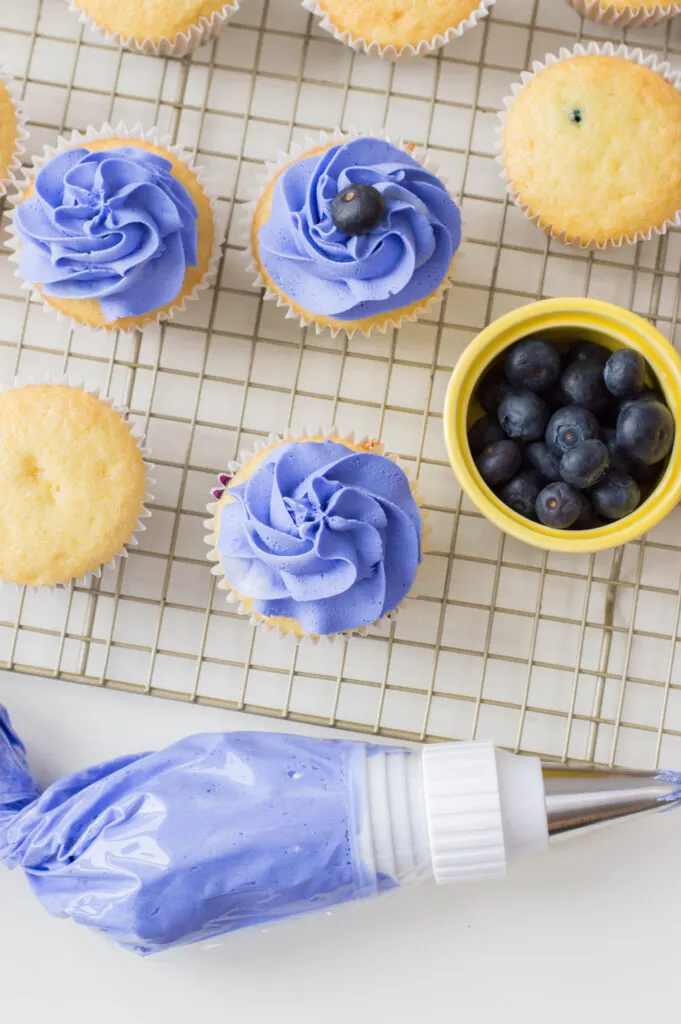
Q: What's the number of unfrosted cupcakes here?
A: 6